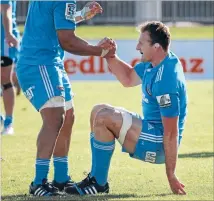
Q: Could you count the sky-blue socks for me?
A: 4